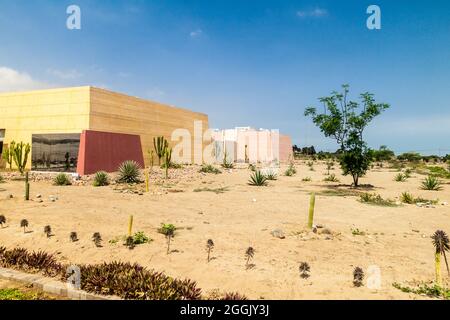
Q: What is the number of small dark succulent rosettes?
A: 12